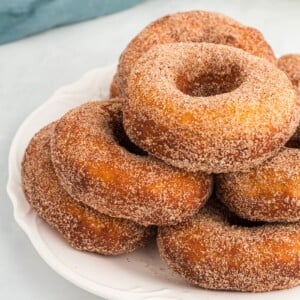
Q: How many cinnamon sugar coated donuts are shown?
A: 7